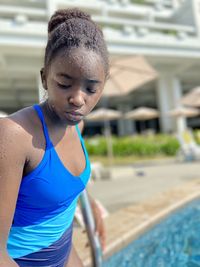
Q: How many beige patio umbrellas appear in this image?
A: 5